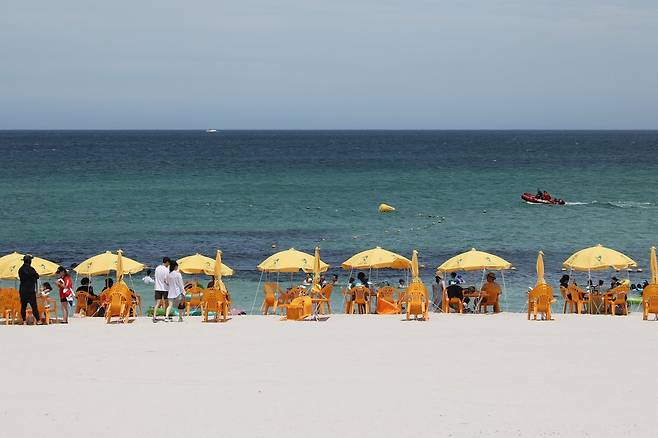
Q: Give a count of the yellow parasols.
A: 13